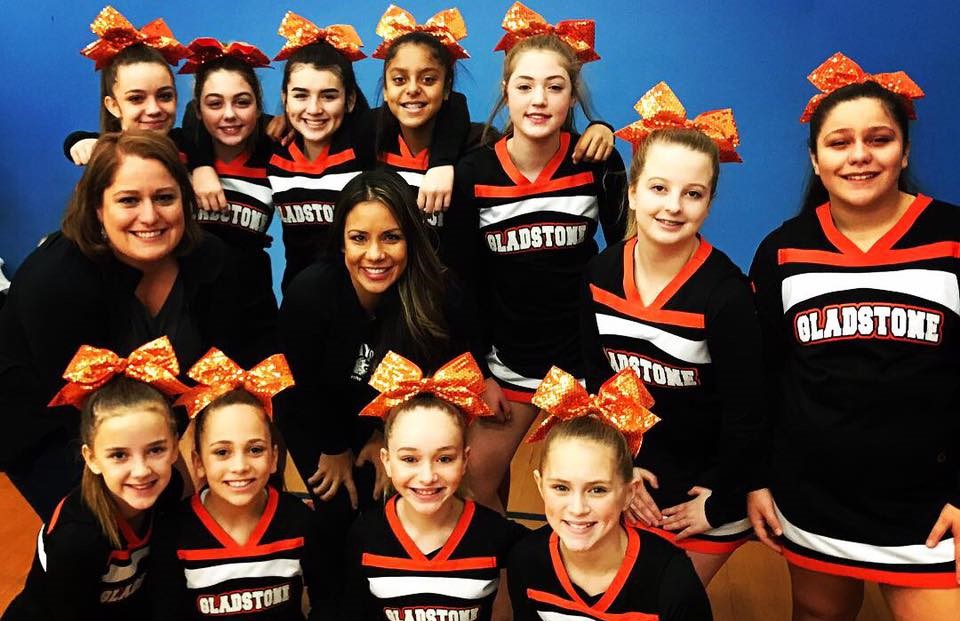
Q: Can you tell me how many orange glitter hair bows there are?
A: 11